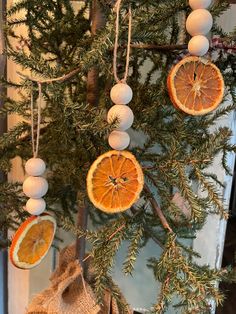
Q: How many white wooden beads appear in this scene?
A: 9